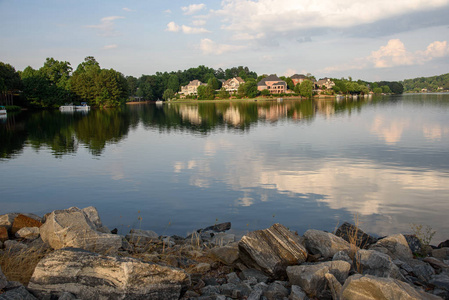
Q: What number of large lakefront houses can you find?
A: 5